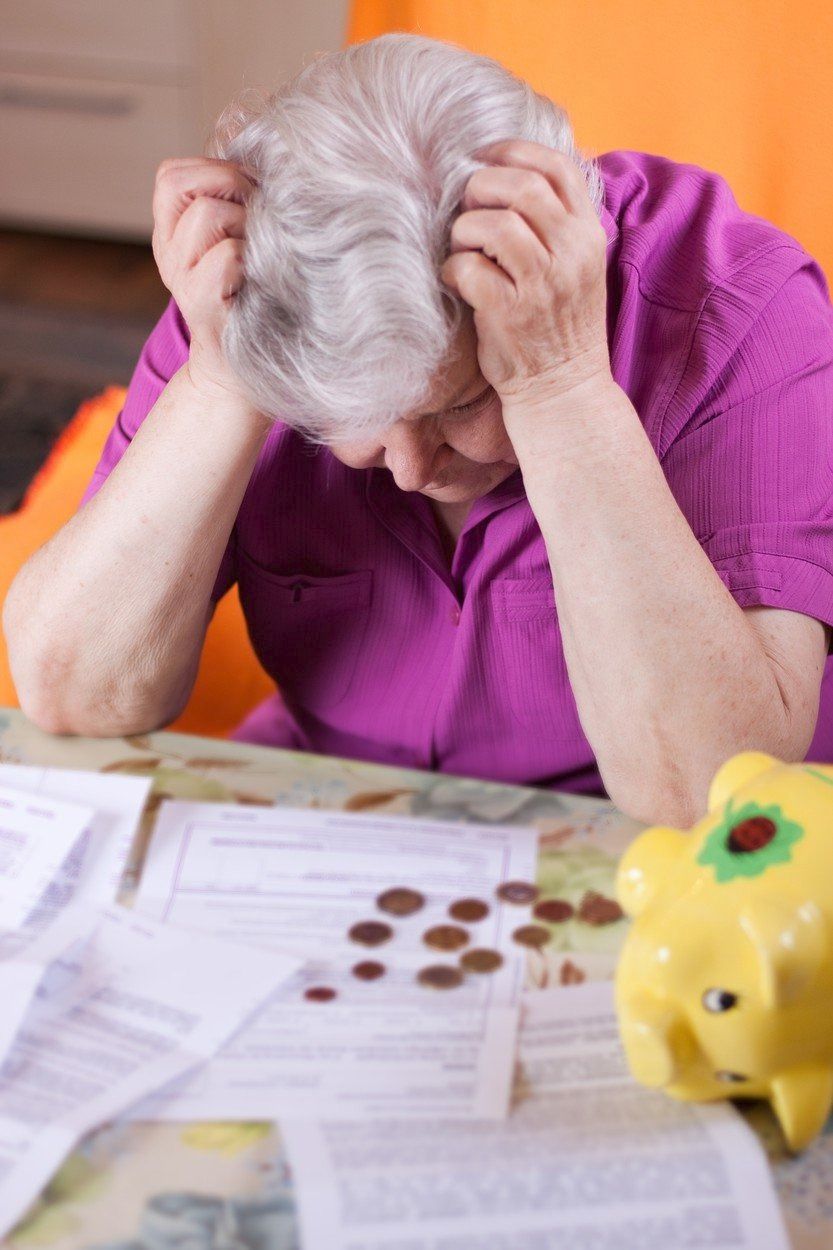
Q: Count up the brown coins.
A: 12